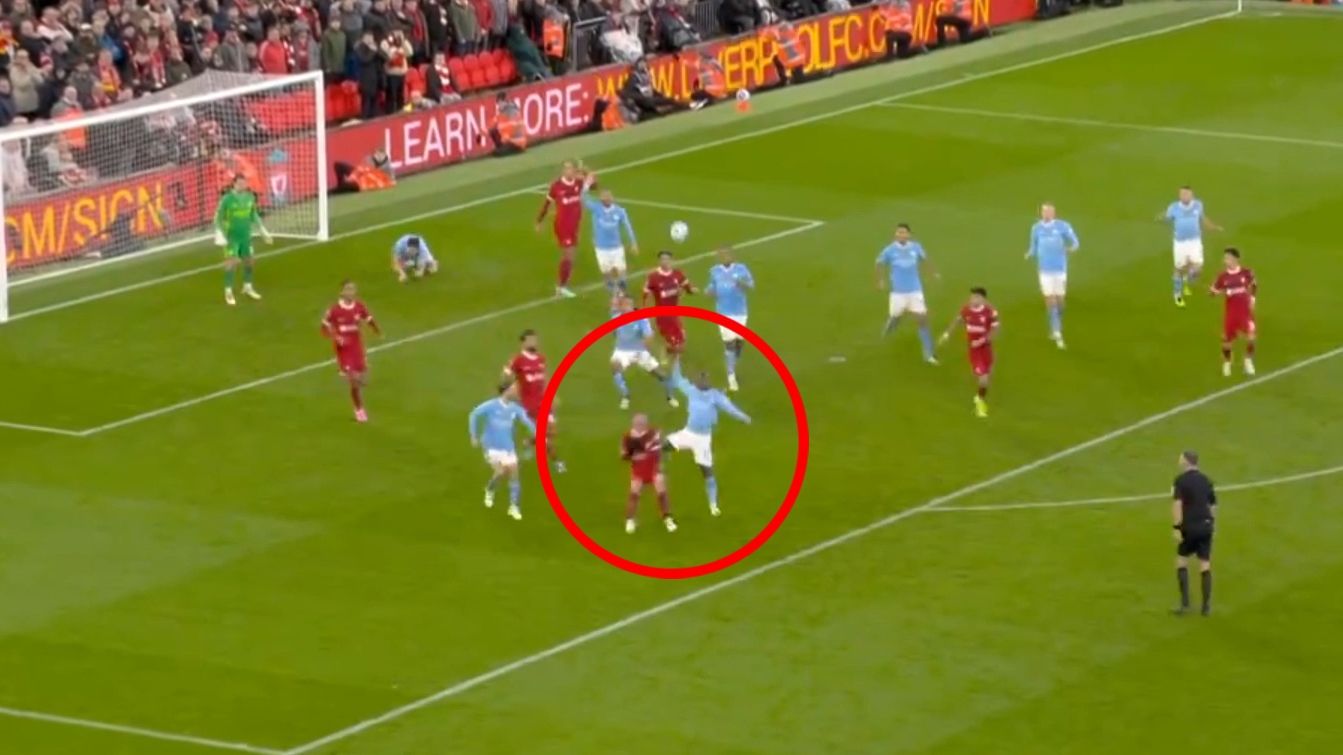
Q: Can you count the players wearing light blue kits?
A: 9